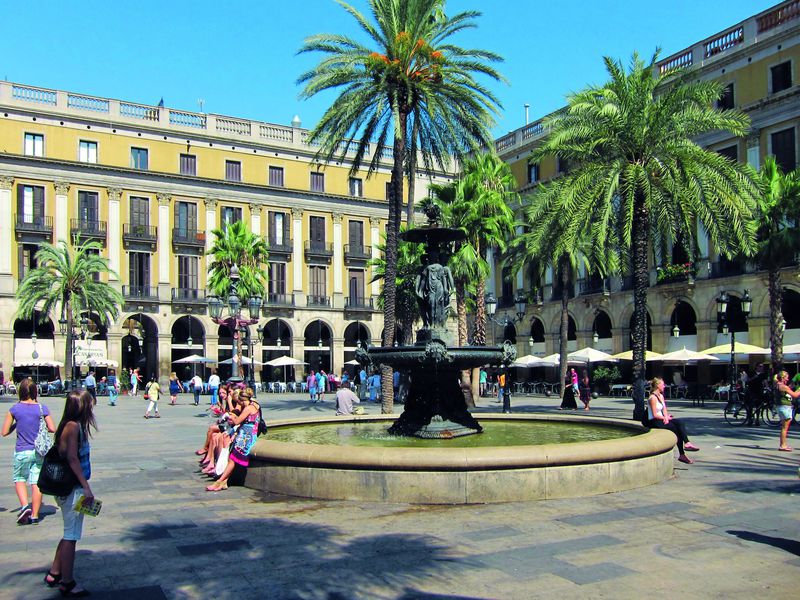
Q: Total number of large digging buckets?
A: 0